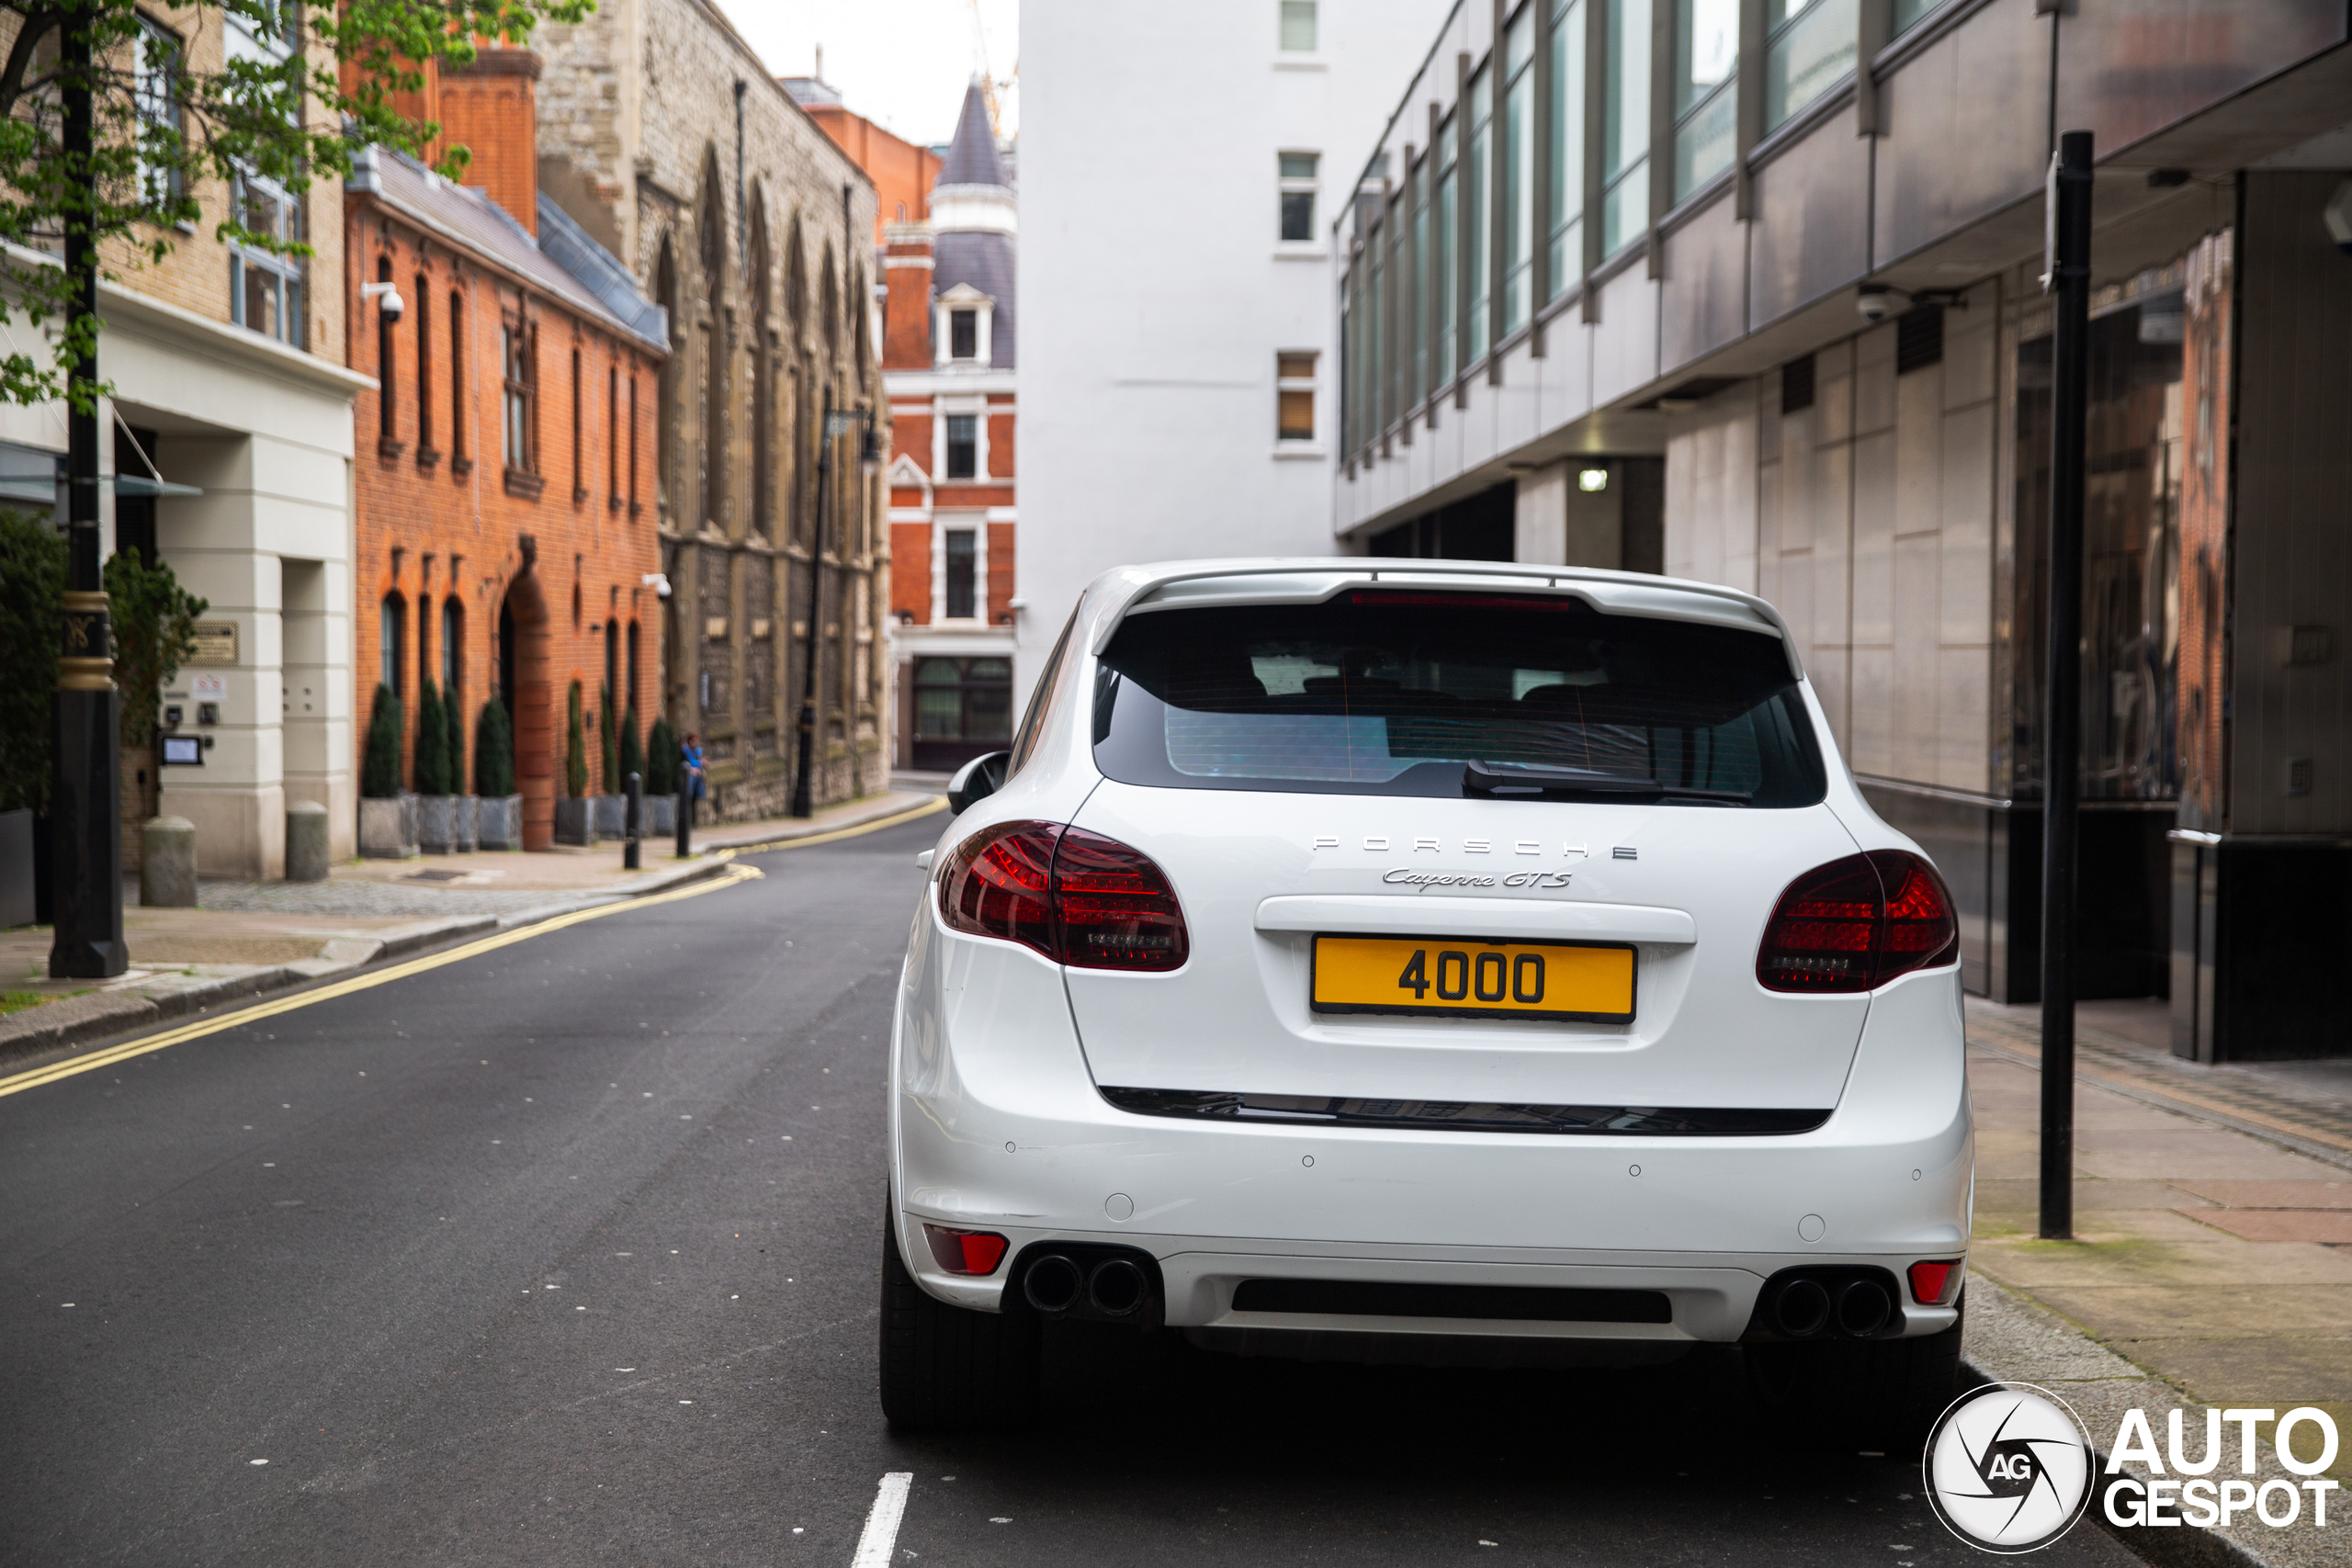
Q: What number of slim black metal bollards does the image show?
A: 2